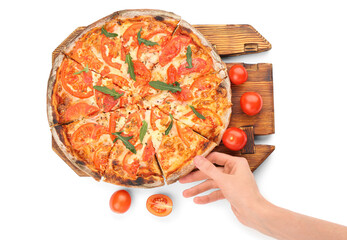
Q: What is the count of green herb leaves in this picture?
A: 11